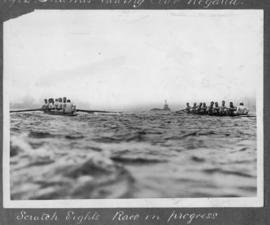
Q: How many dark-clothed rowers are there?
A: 8